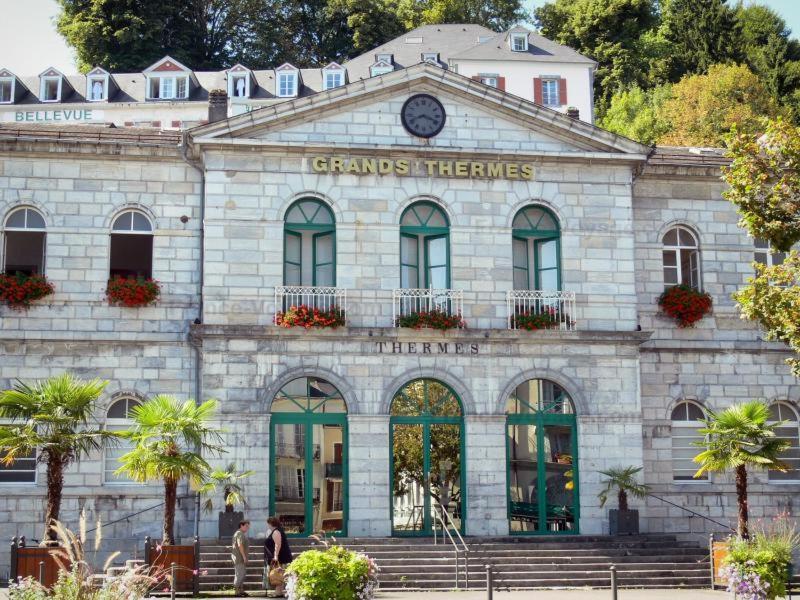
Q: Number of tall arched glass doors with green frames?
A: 3